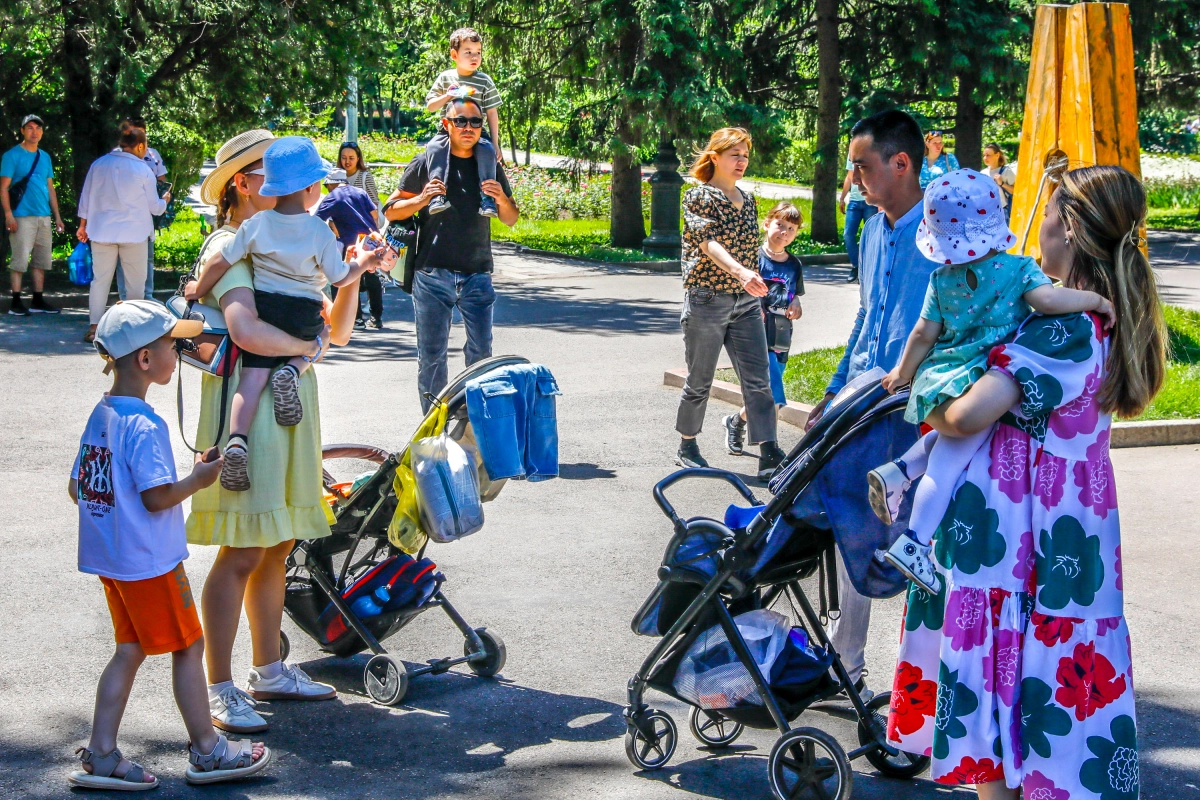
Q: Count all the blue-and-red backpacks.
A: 1